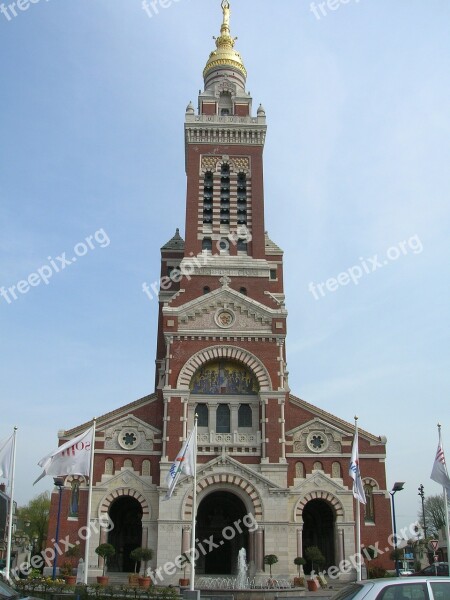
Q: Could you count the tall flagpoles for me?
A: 5